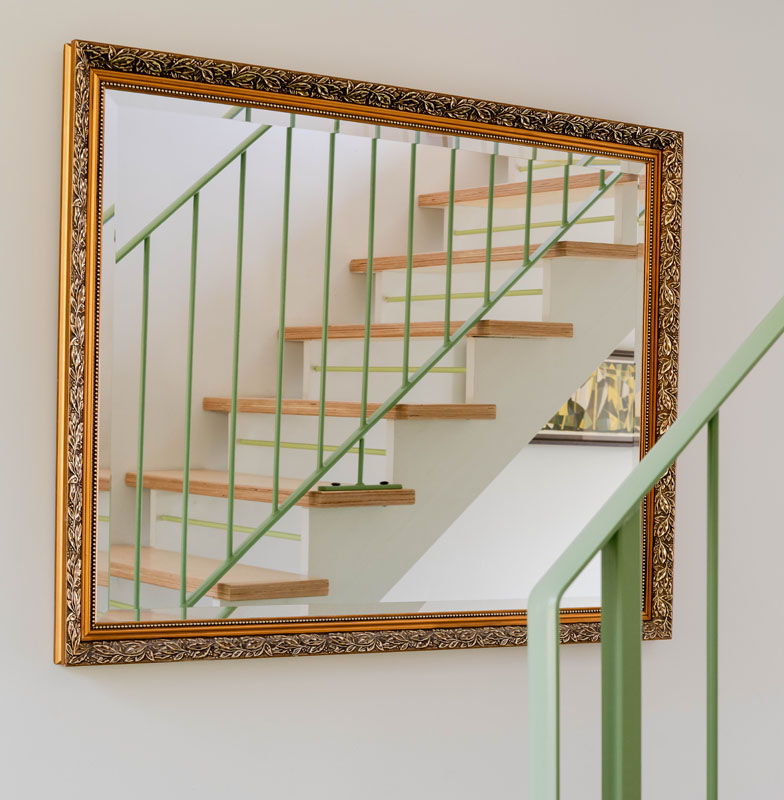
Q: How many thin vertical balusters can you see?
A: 13